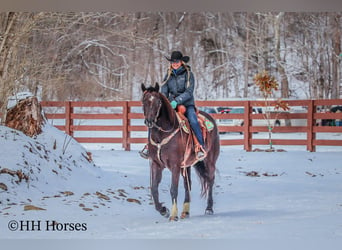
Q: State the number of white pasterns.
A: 2